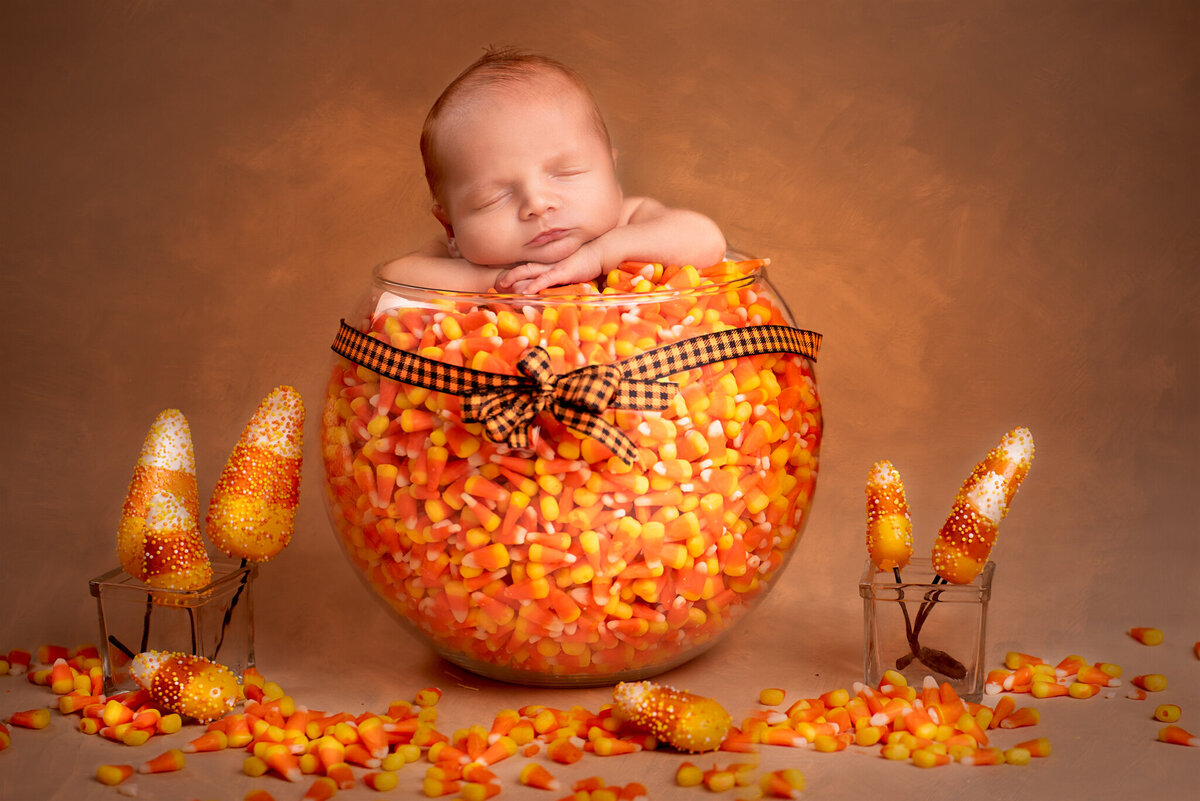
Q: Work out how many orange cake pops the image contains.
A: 8